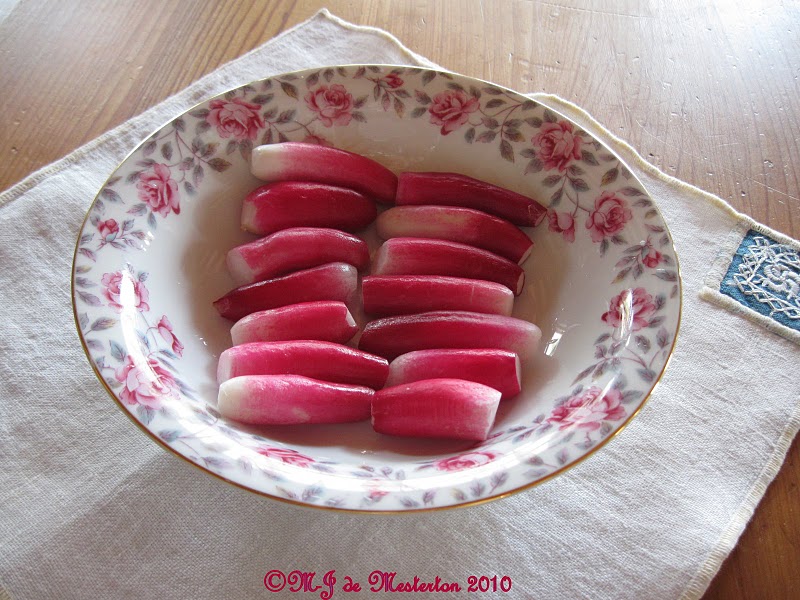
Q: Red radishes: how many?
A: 14